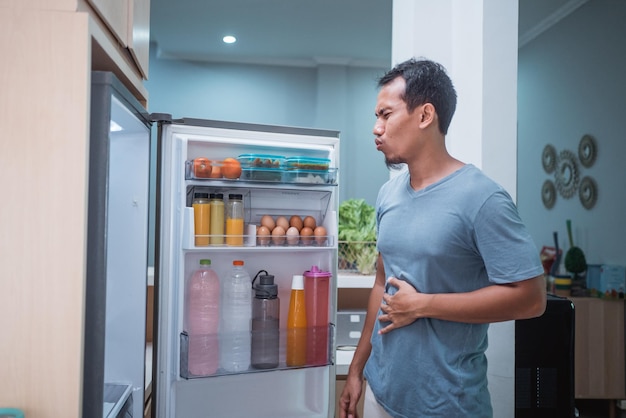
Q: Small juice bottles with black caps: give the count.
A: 3